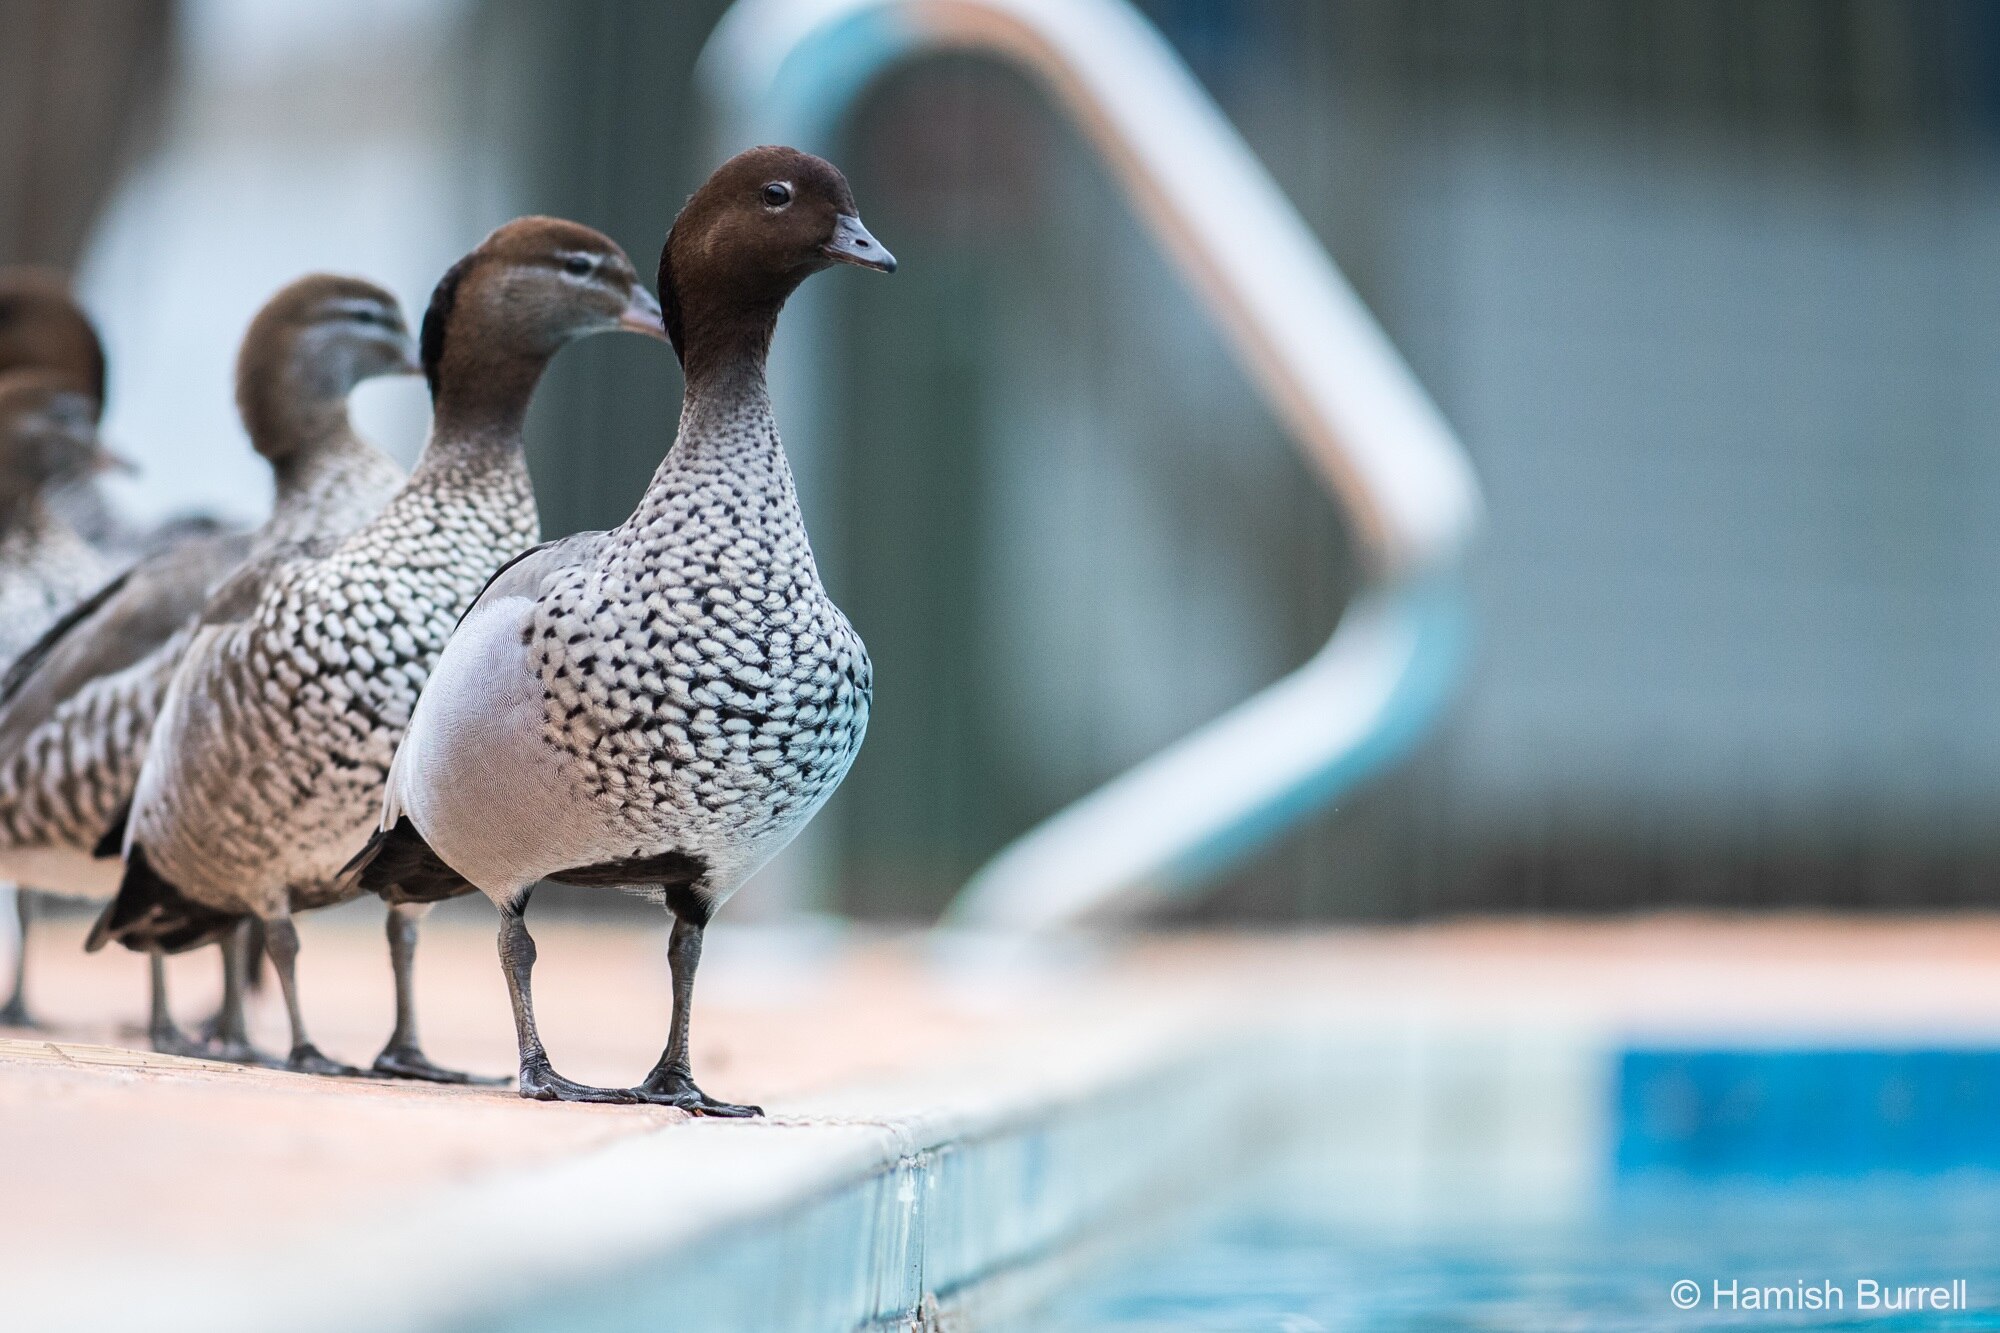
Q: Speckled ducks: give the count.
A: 5